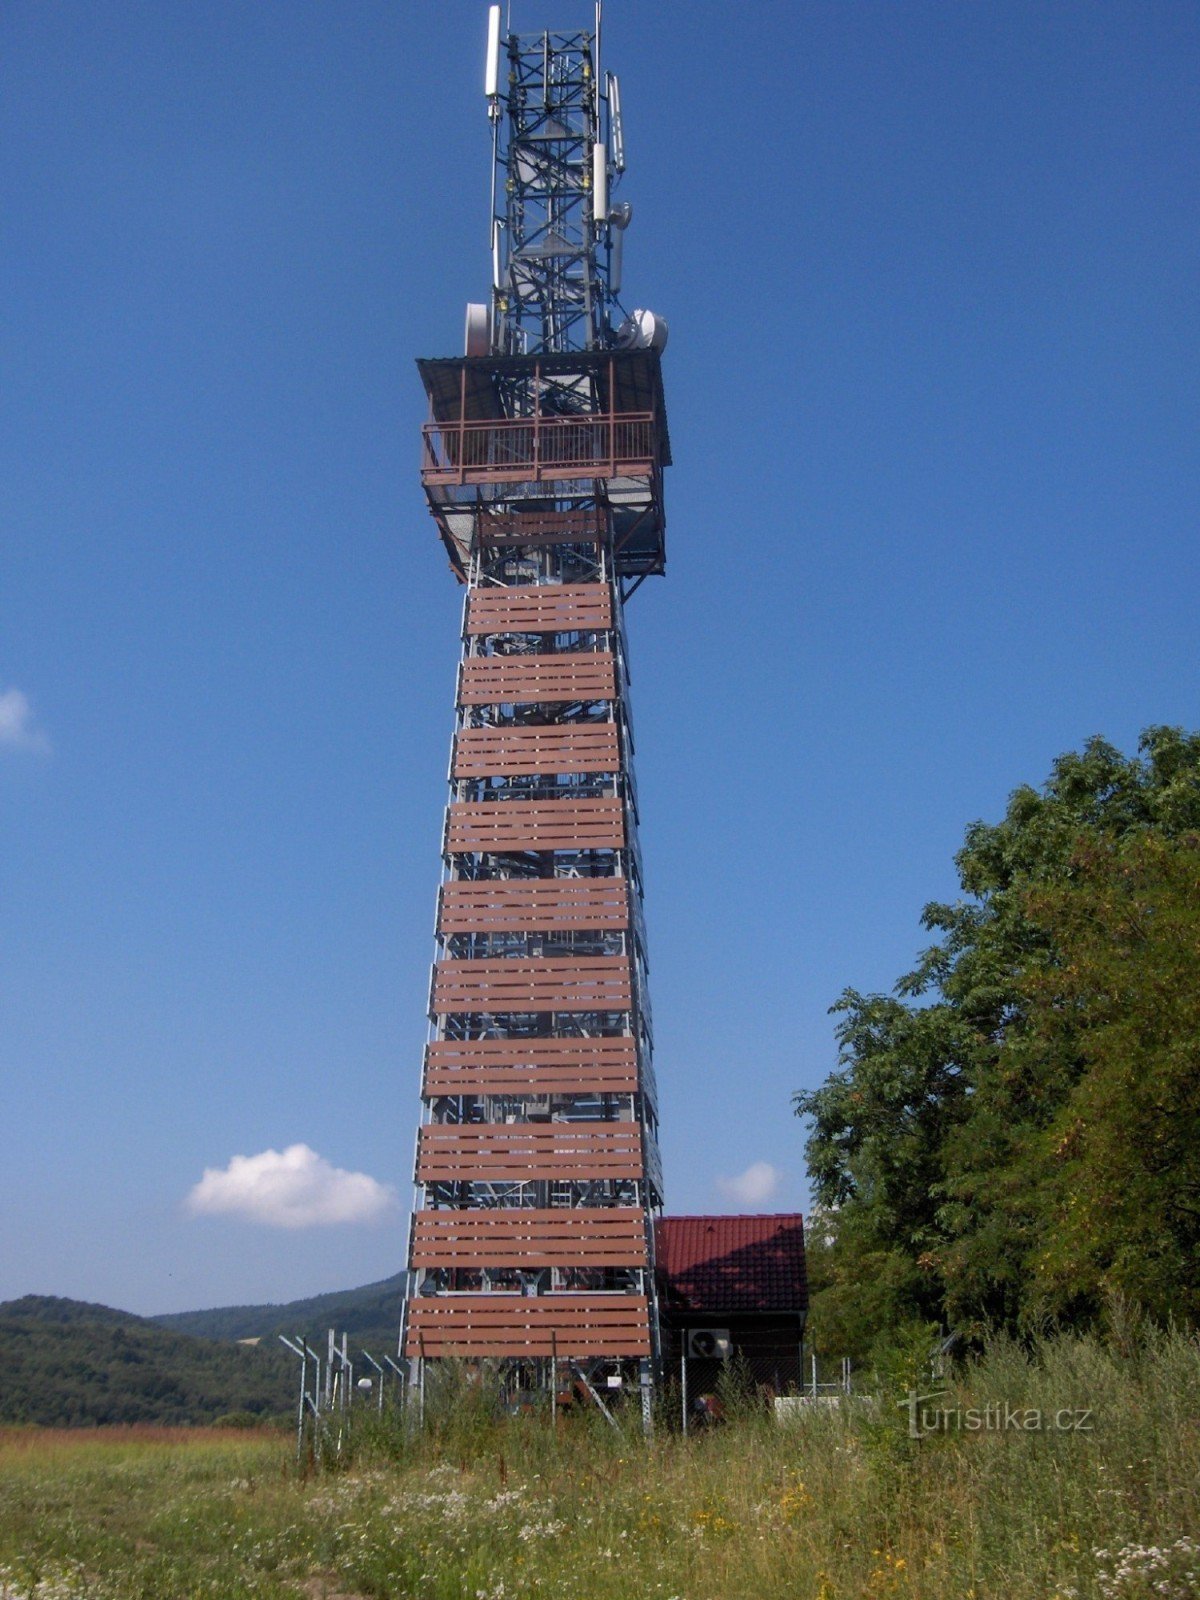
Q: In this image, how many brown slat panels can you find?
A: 11